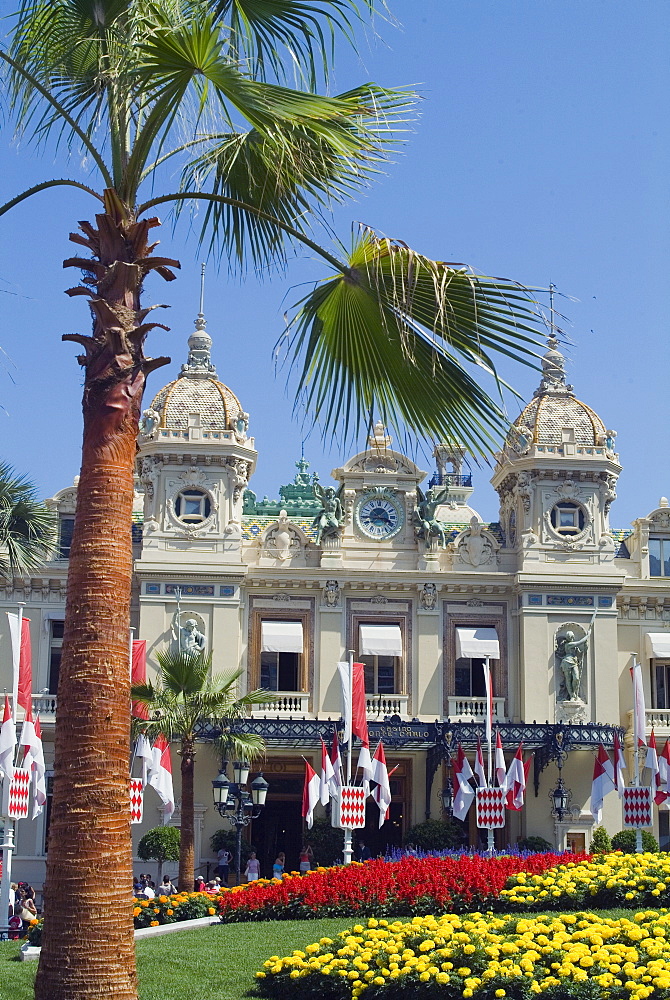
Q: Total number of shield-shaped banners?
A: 5